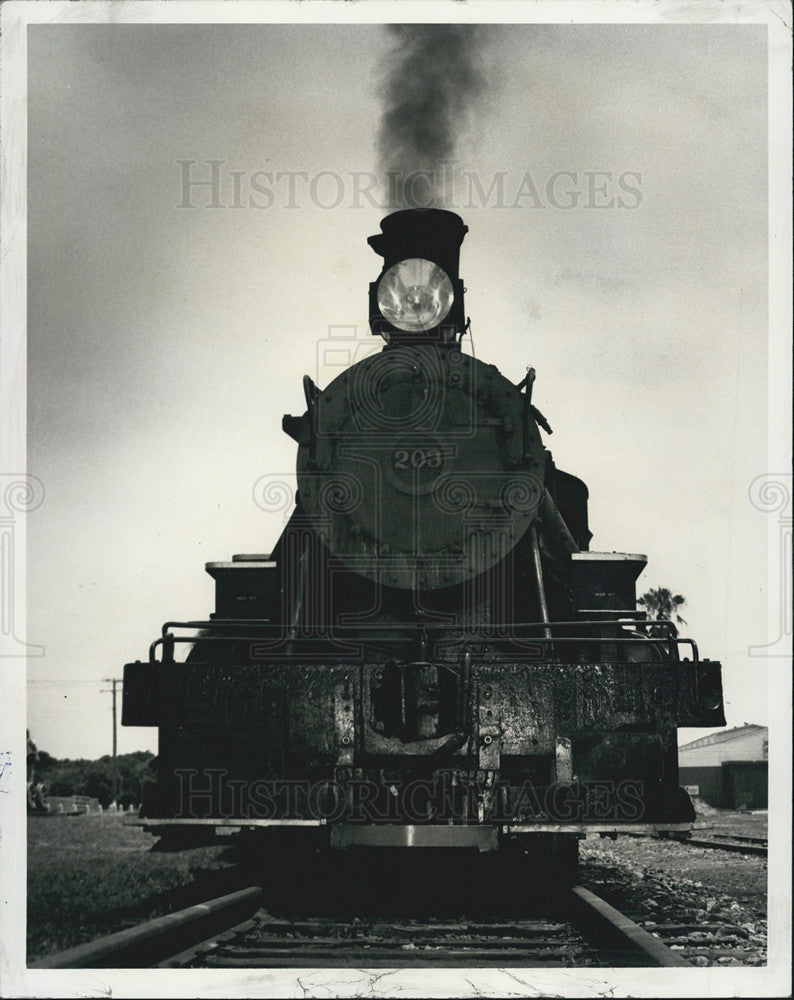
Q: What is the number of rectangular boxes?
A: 2